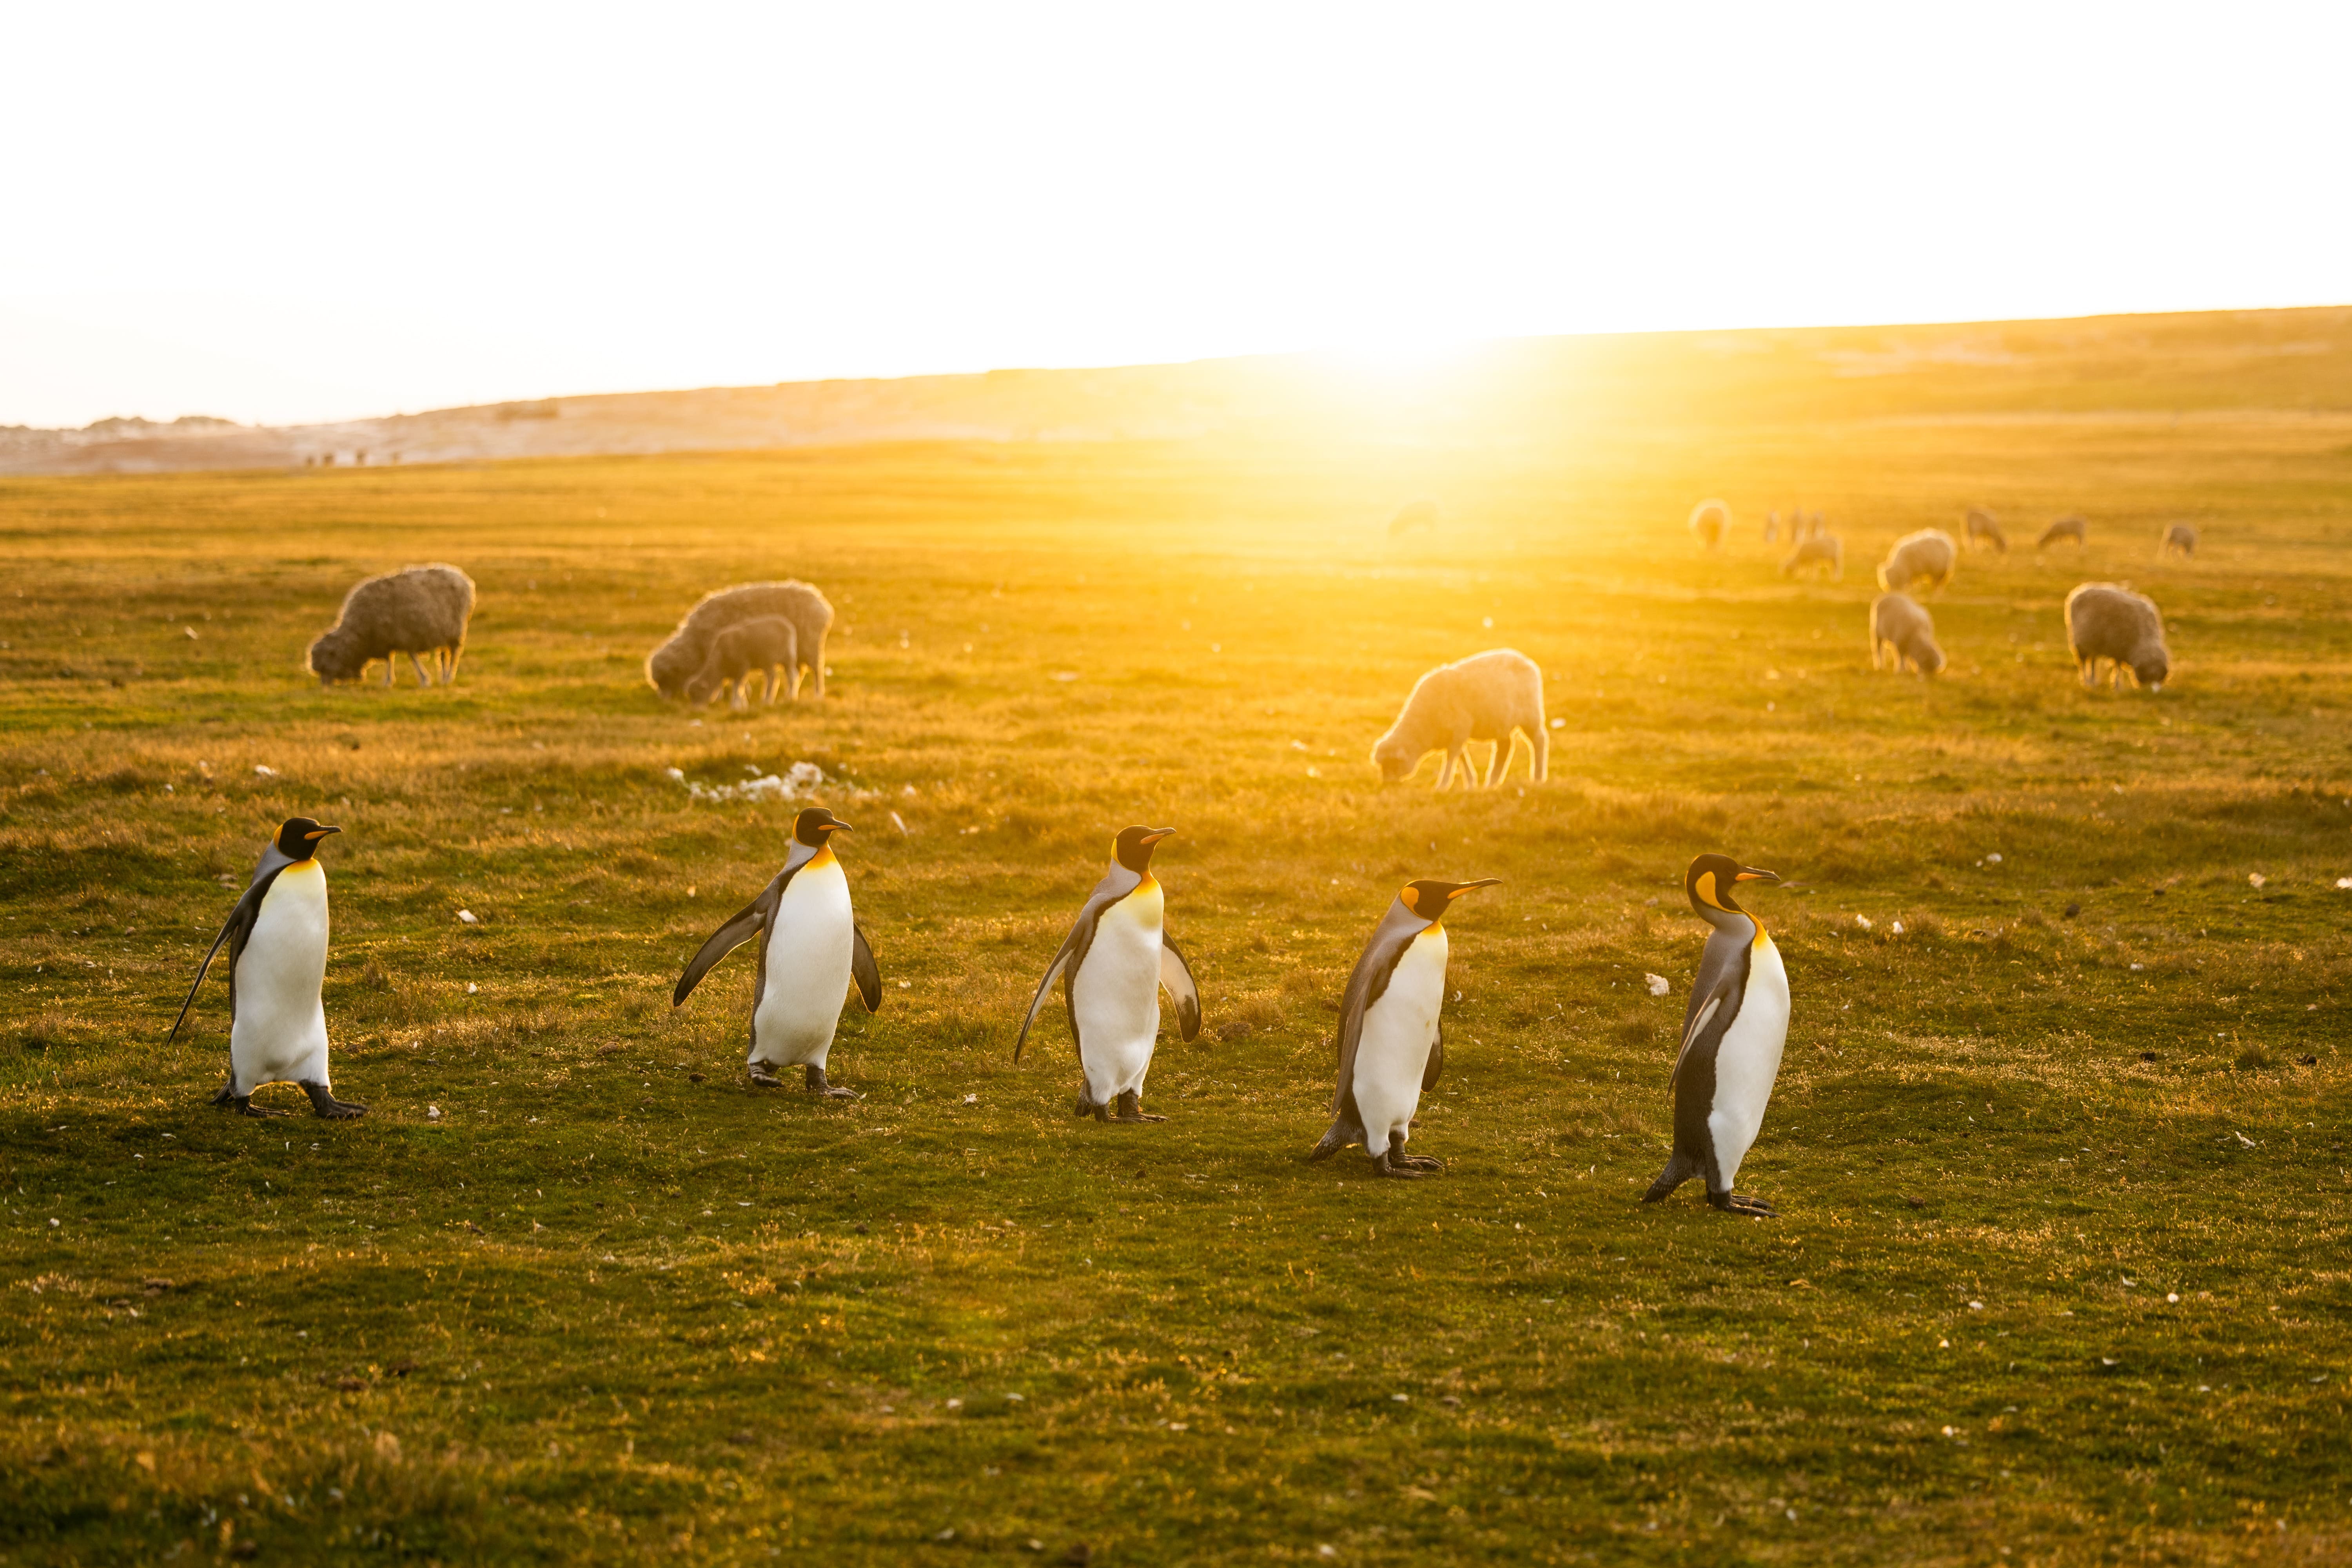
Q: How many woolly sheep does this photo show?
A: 13